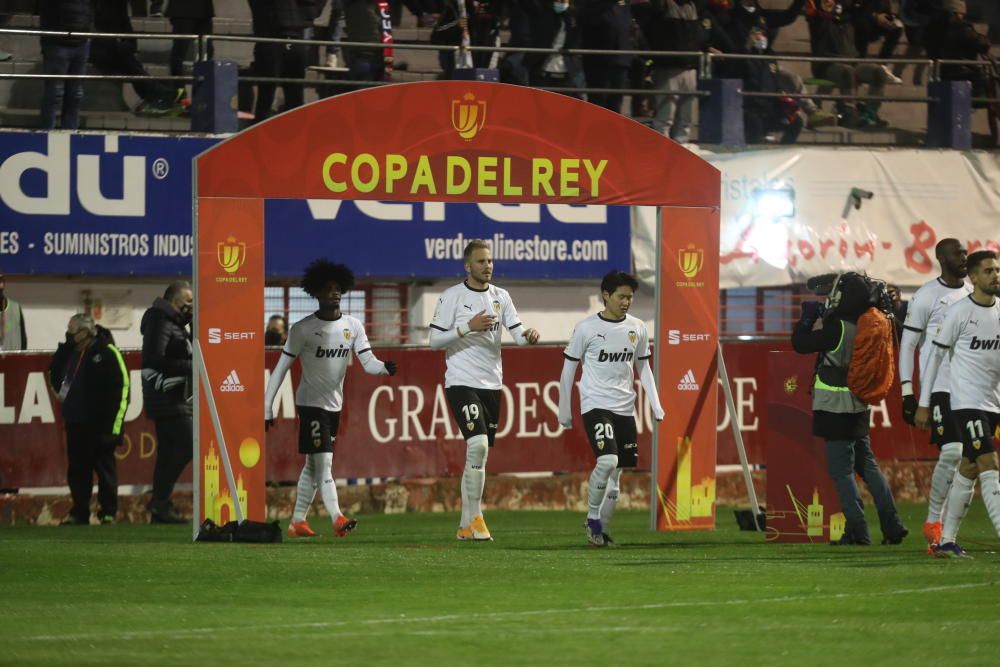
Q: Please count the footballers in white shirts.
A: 5